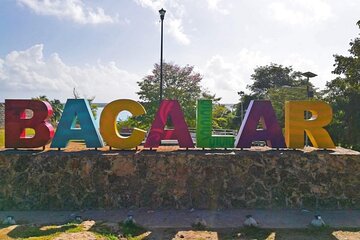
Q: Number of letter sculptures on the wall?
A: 7